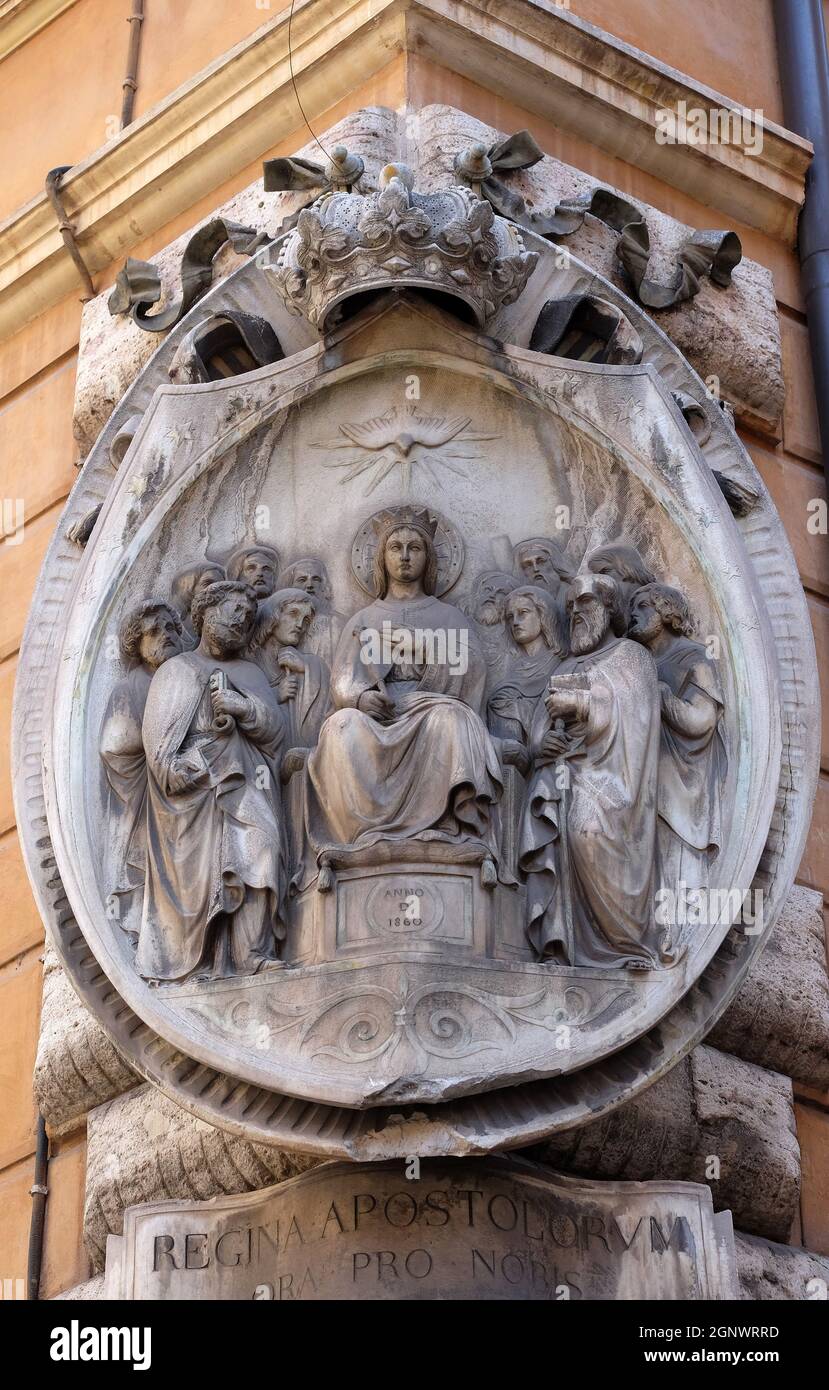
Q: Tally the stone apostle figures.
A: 12